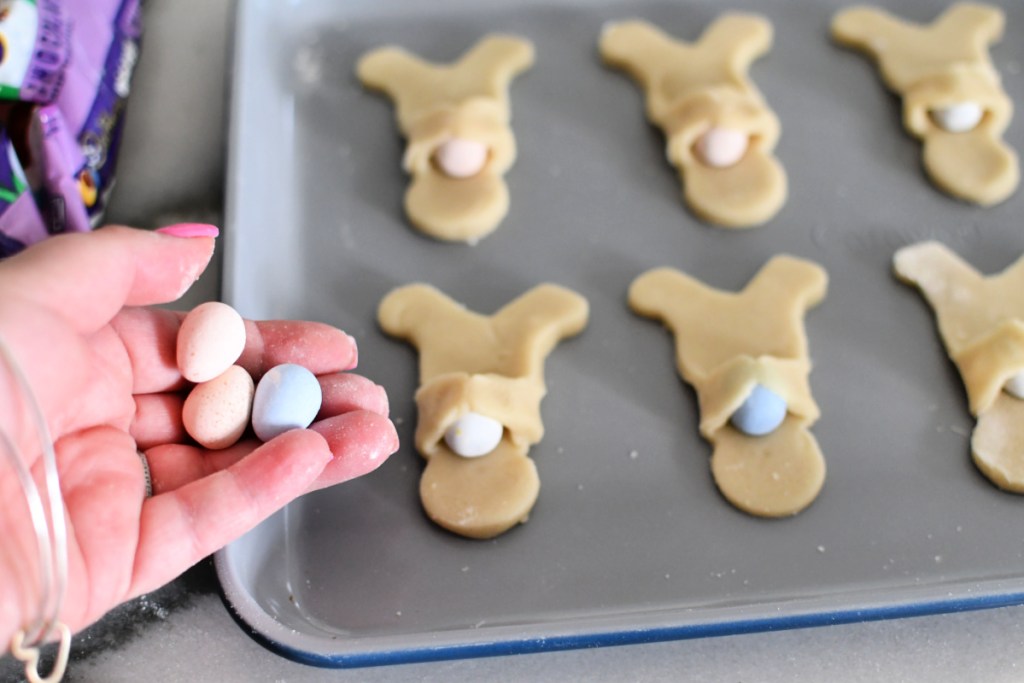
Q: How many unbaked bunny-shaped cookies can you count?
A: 6